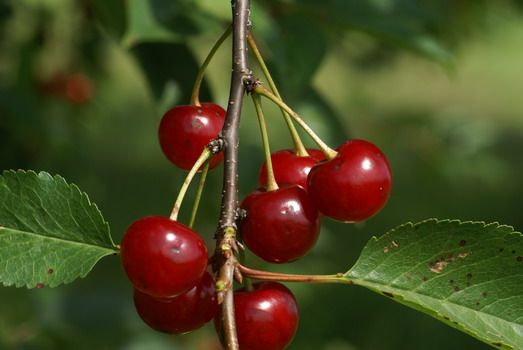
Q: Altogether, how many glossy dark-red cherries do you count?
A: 7